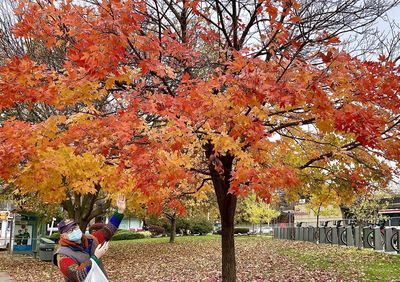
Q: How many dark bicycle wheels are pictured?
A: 4